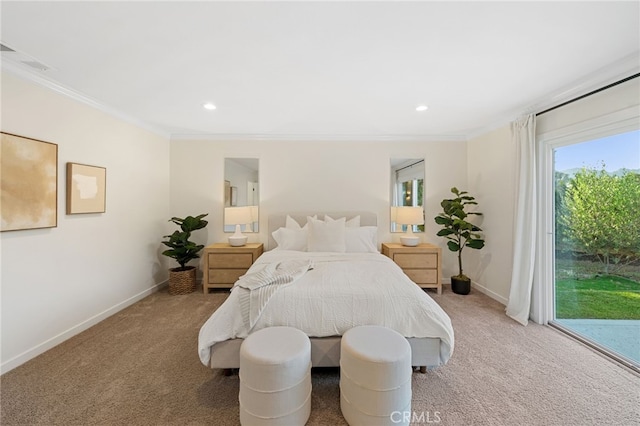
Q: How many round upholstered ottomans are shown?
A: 2